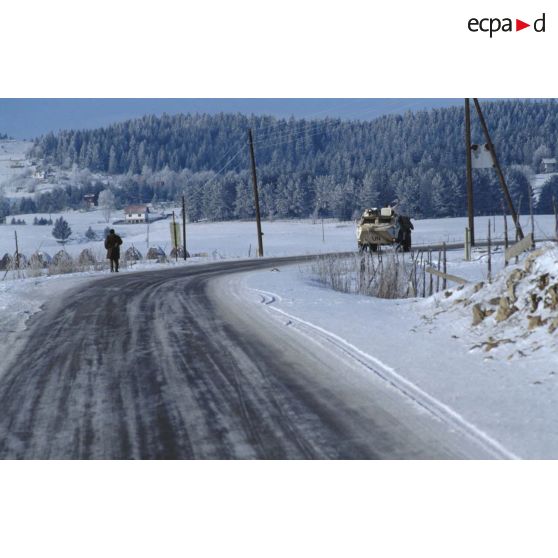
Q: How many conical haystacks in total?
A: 8